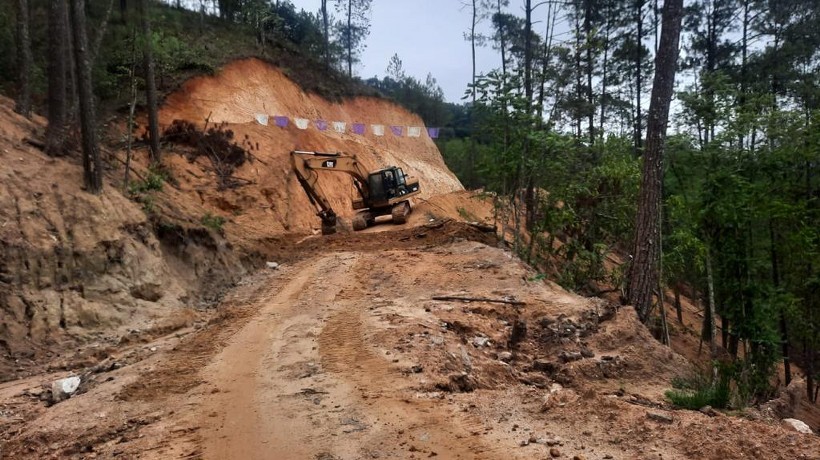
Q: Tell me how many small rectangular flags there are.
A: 10